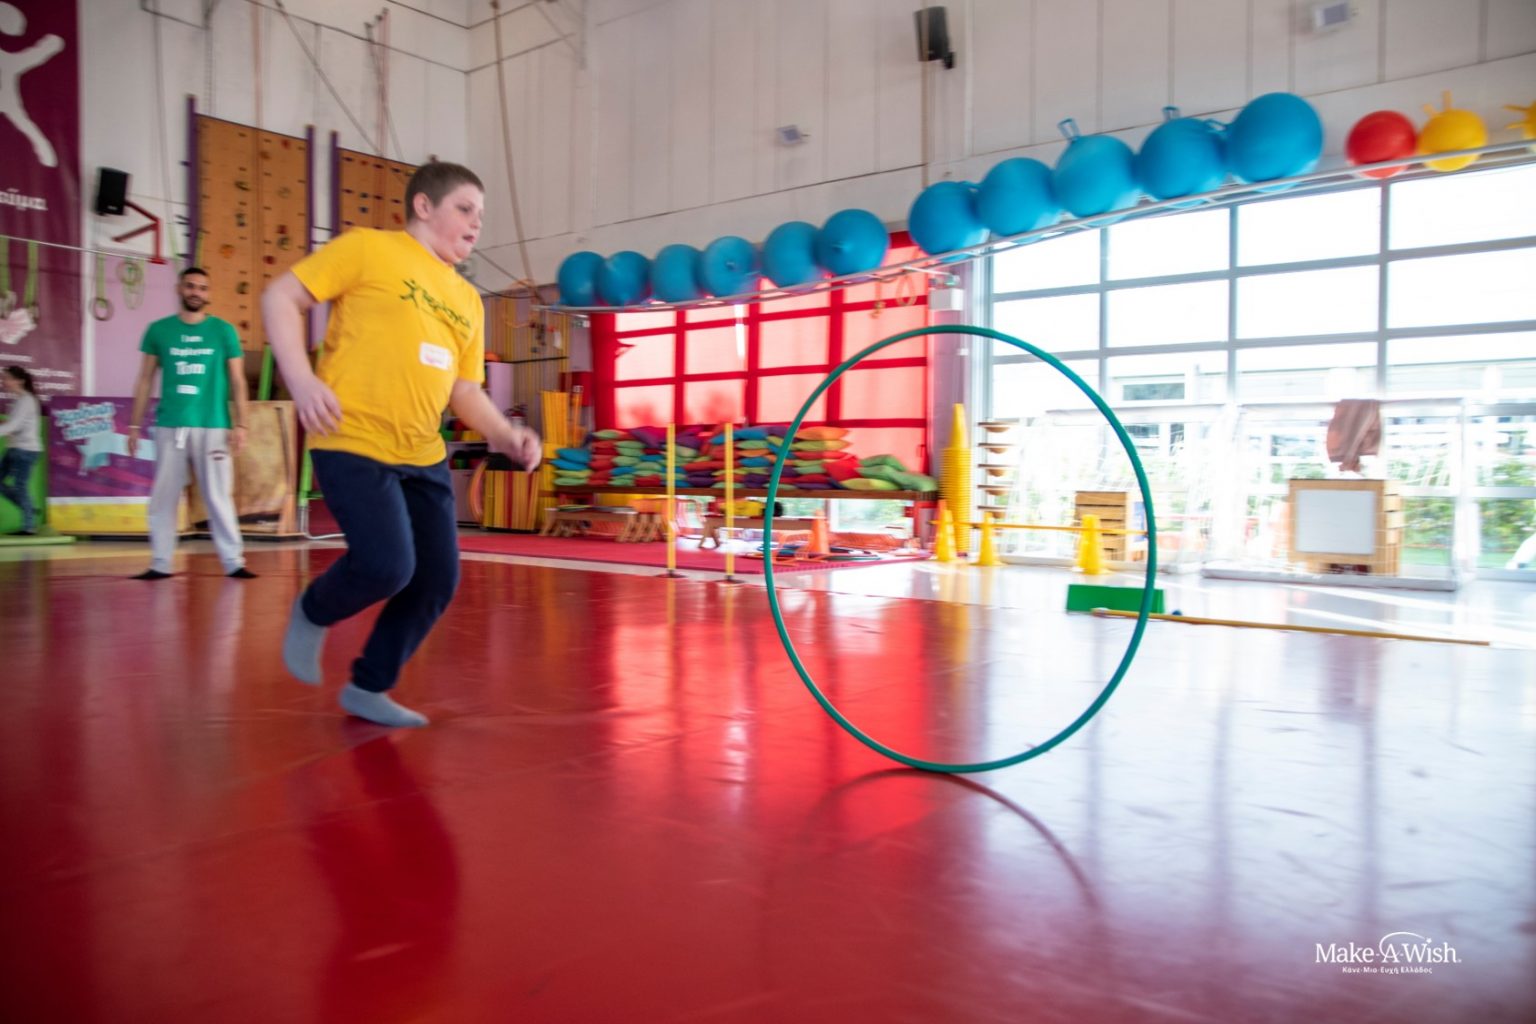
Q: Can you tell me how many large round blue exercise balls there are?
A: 11